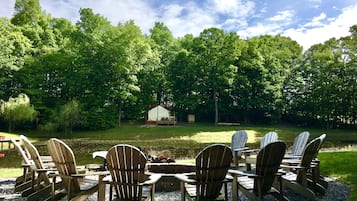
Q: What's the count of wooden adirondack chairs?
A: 11